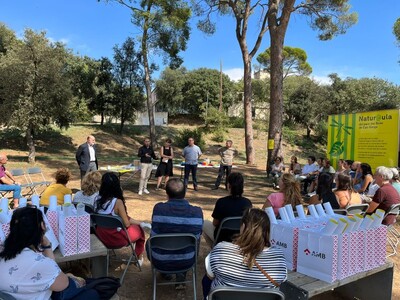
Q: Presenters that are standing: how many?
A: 5